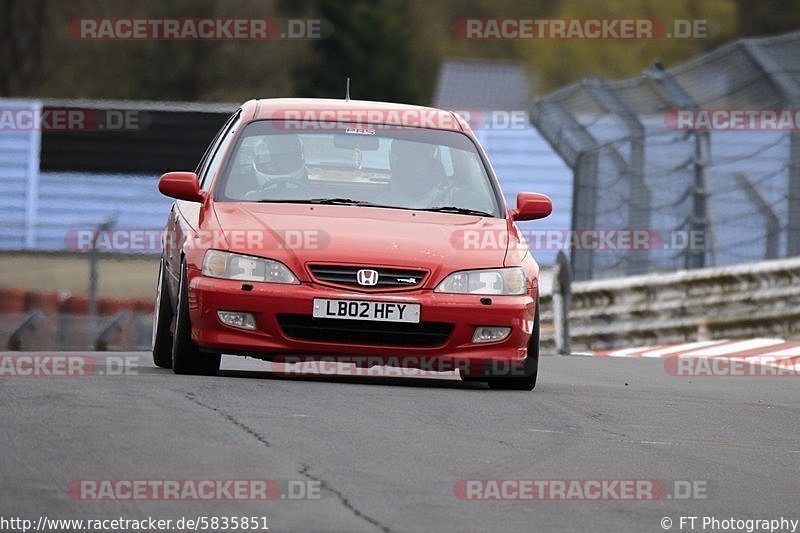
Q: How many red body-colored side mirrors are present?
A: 2